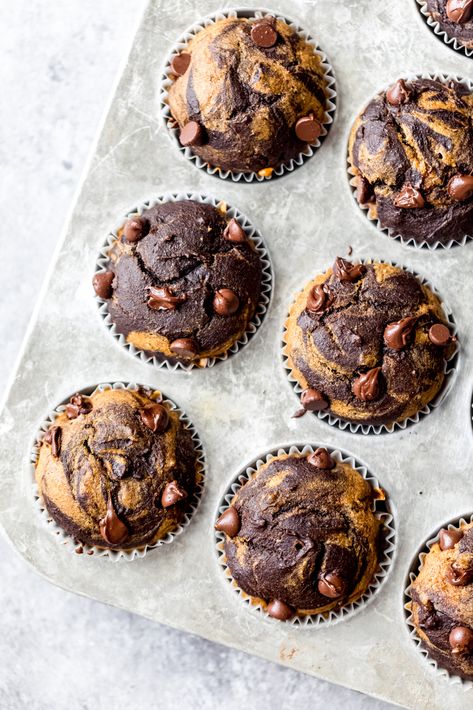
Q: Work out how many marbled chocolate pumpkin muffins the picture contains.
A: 8